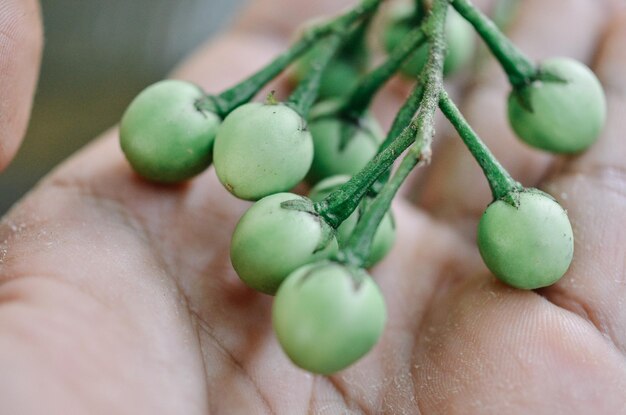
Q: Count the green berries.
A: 10